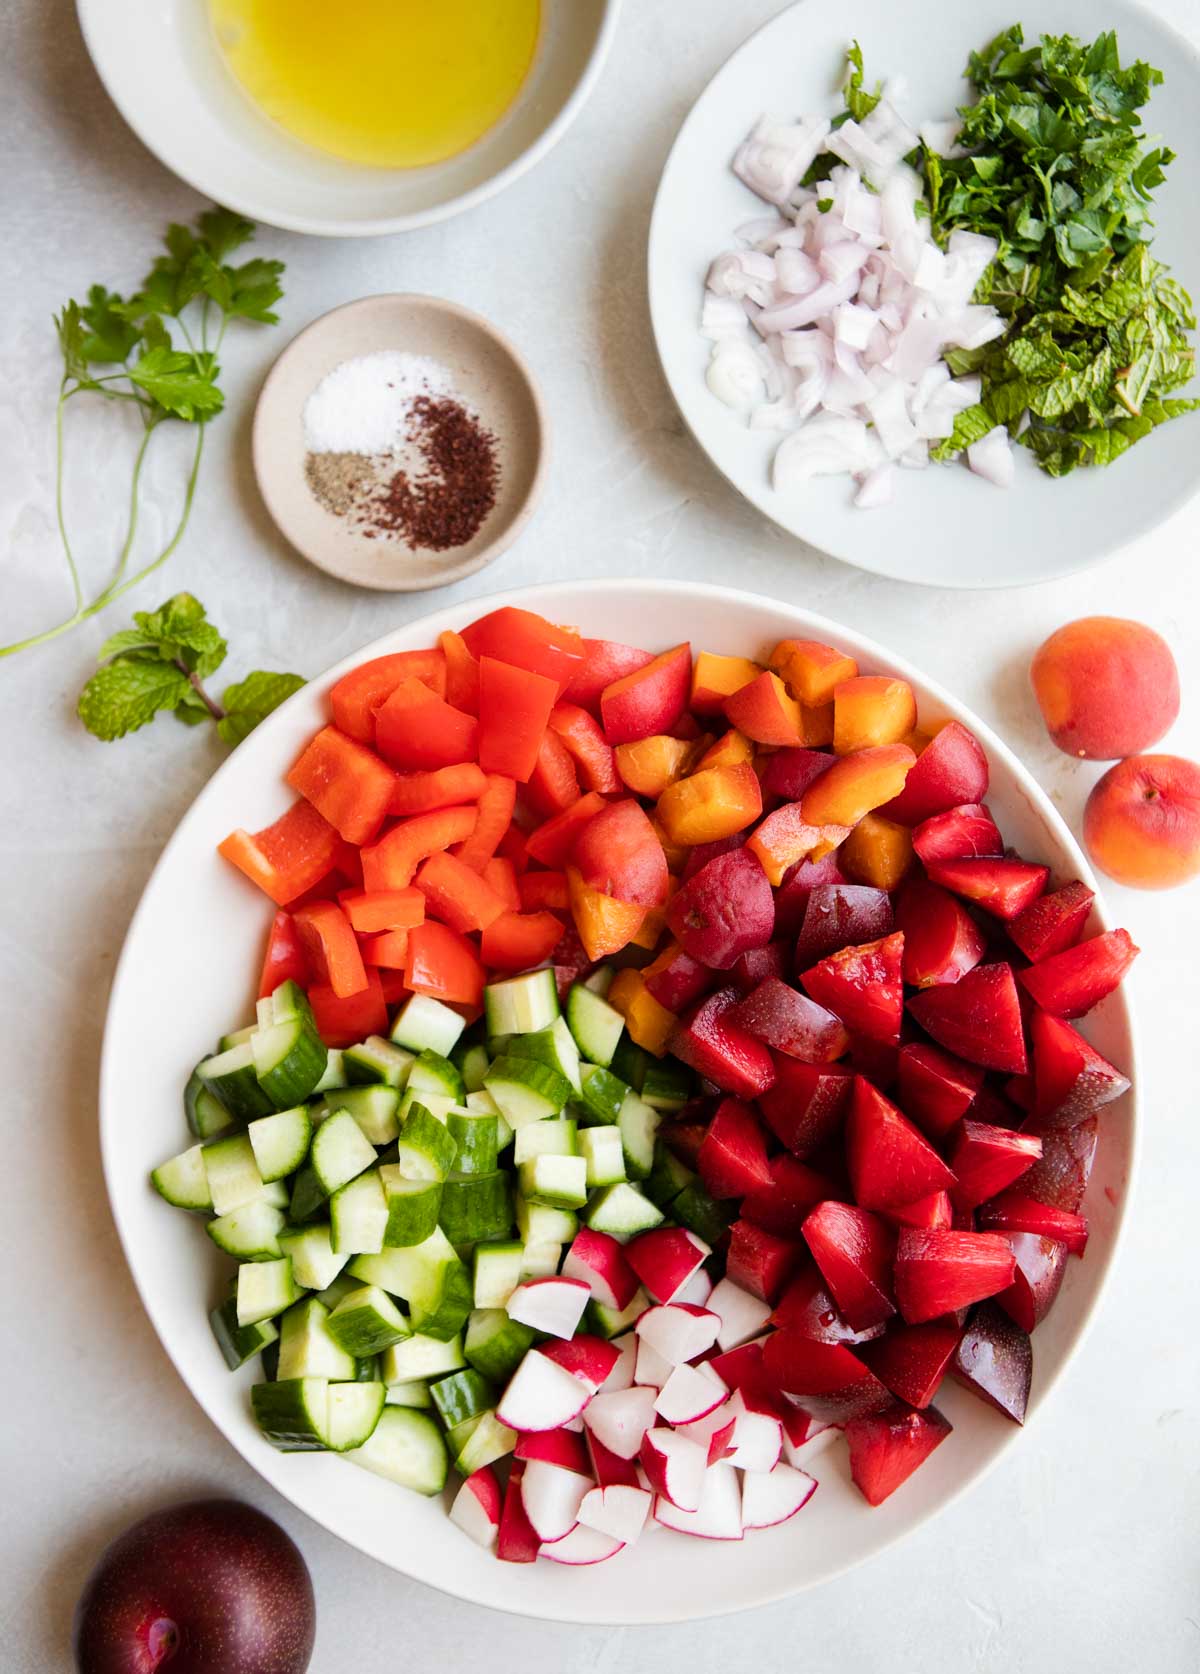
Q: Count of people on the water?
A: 0